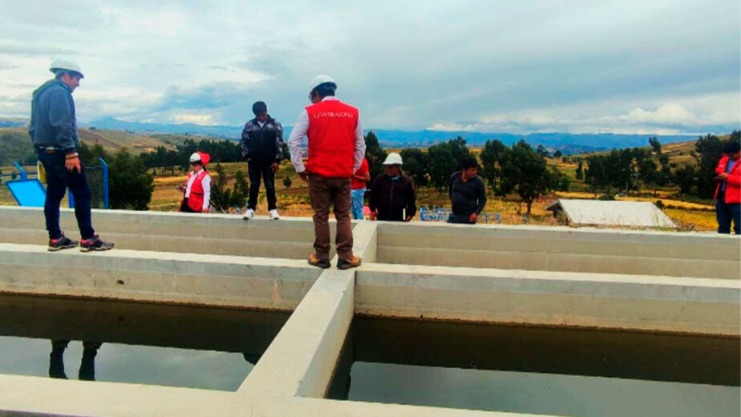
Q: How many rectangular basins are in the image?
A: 4